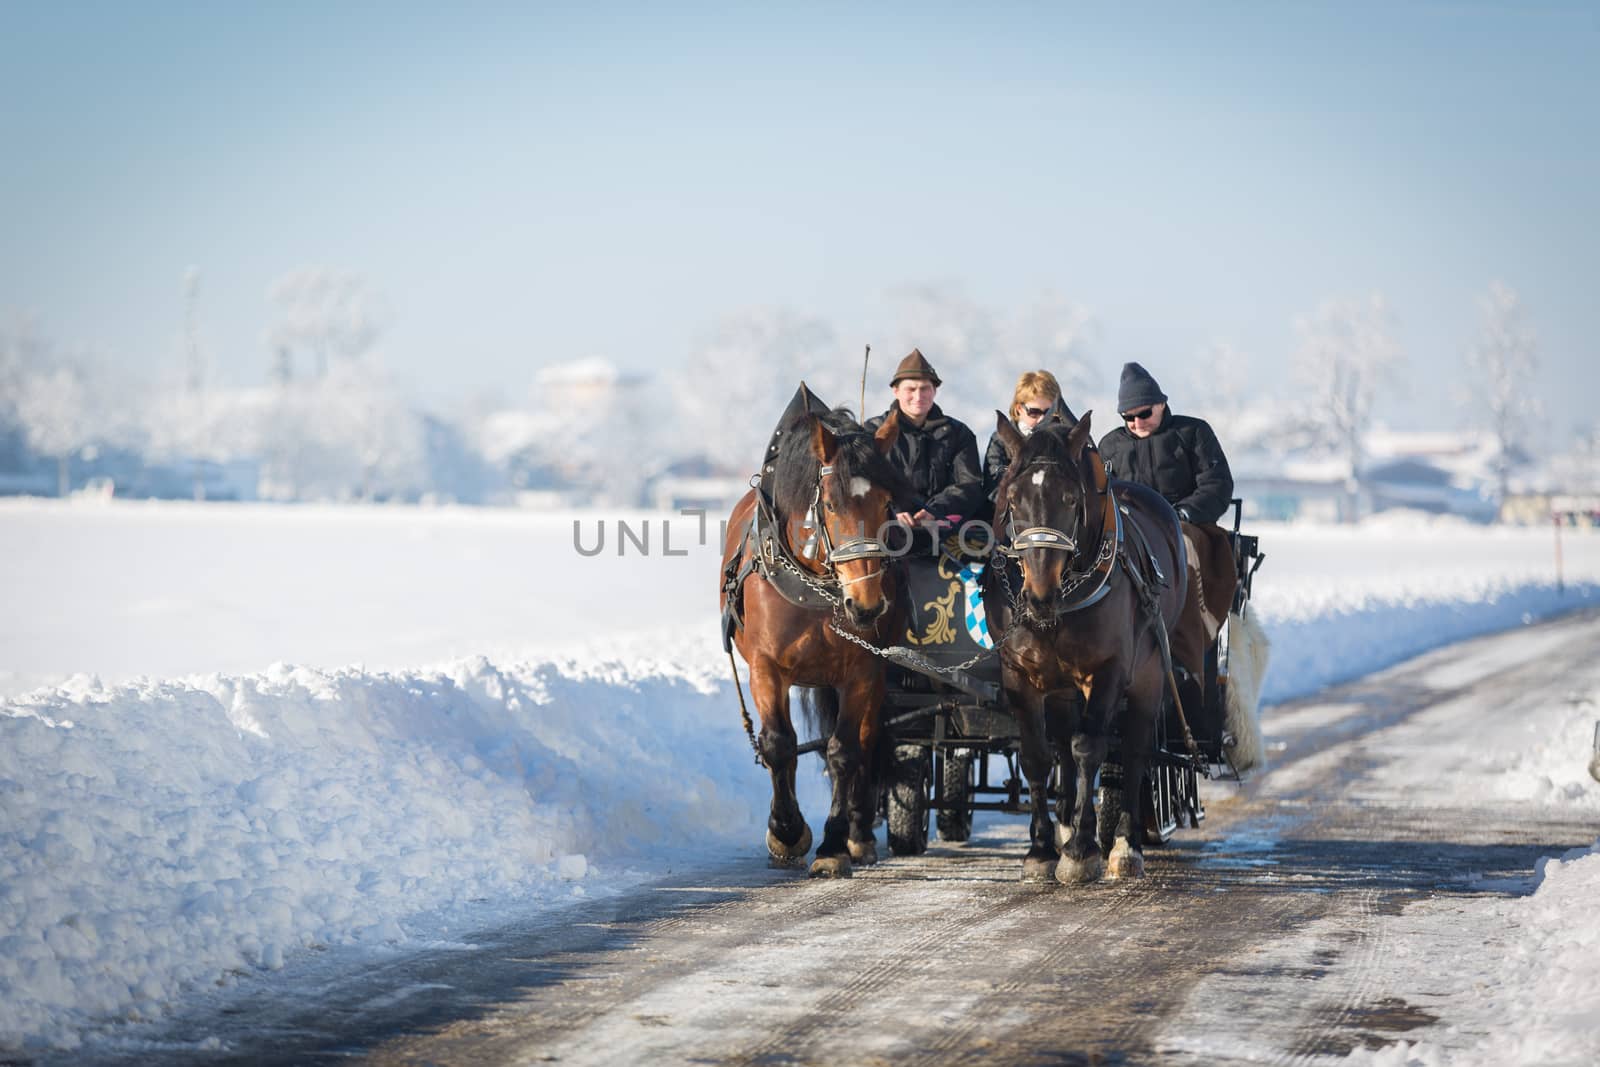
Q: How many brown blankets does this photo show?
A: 1